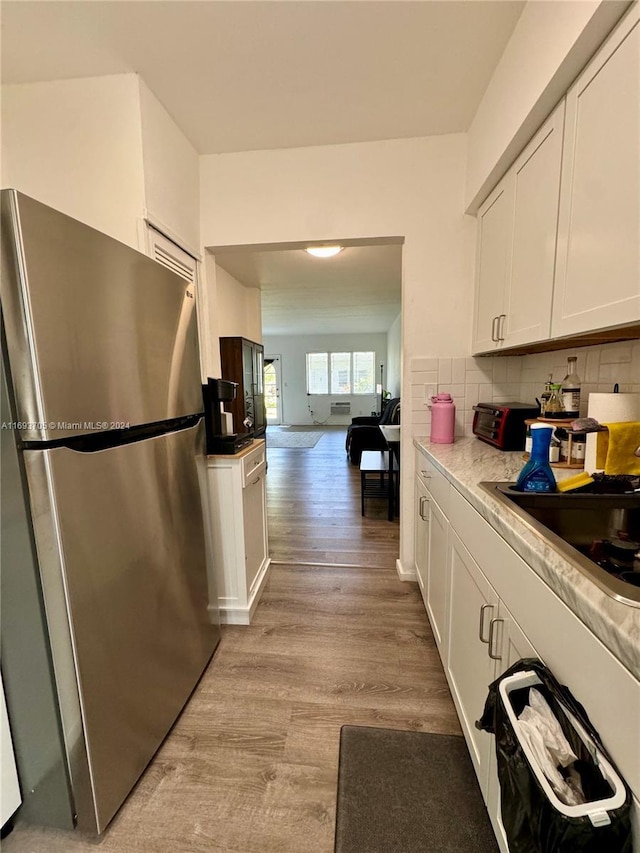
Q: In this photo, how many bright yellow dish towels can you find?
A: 1